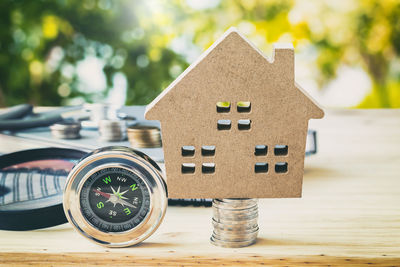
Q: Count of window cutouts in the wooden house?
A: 12